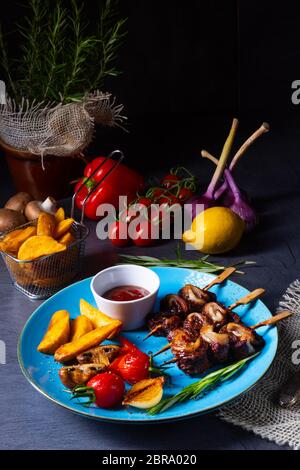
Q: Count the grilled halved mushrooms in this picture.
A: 2